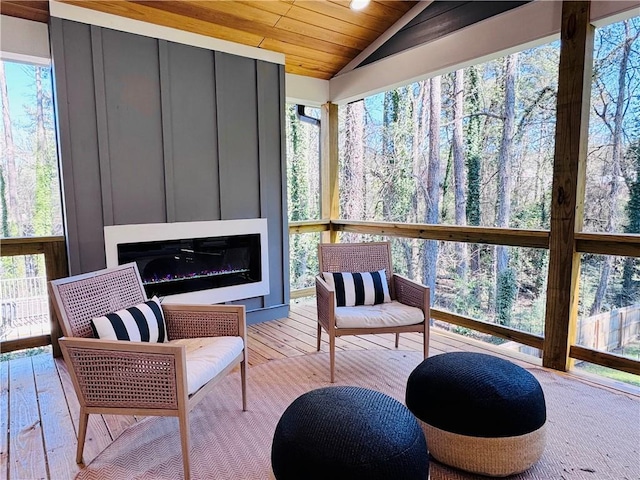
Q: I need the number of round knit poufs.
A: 2